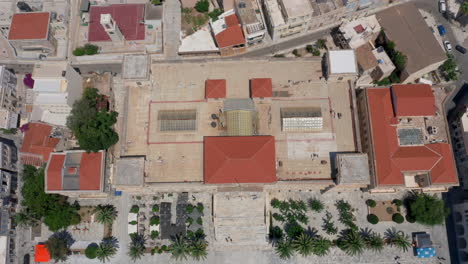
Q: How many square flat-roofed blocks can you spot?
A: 4